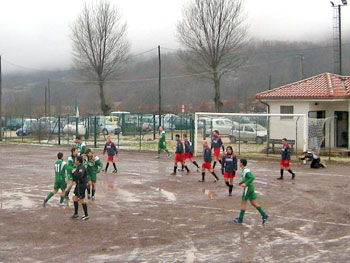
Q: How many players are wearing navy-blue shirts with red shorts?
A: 7